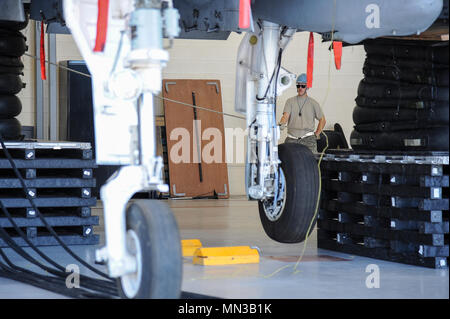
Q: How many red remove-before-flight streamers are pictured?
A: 5